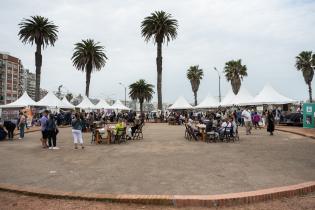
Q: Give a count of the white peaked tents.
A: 11